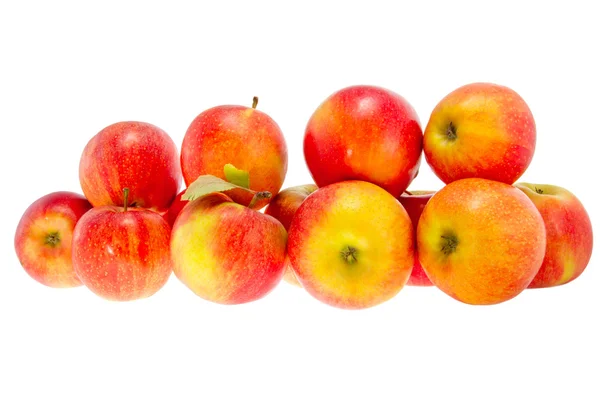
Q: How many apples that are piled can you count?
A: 13